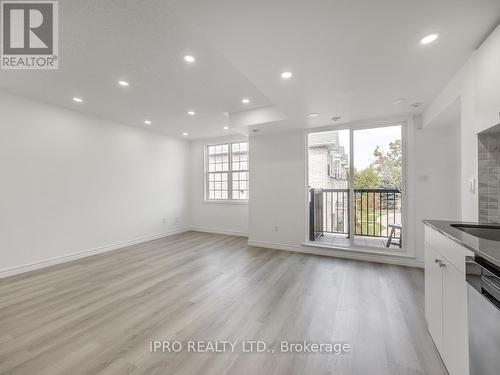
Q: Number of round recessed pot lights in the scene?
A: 10